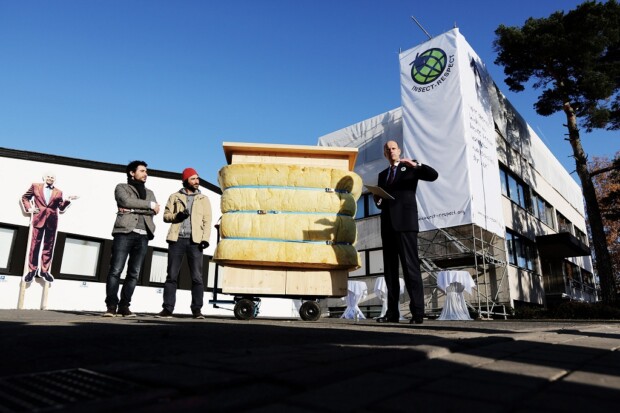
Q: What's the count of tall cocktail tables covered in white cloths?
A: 3